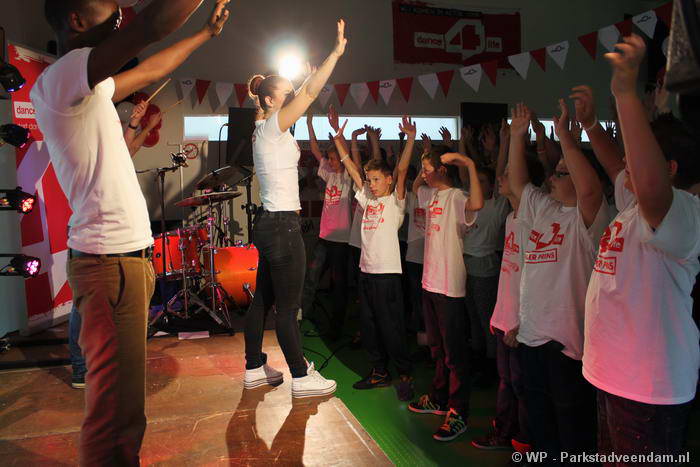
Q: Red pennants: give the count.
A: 11